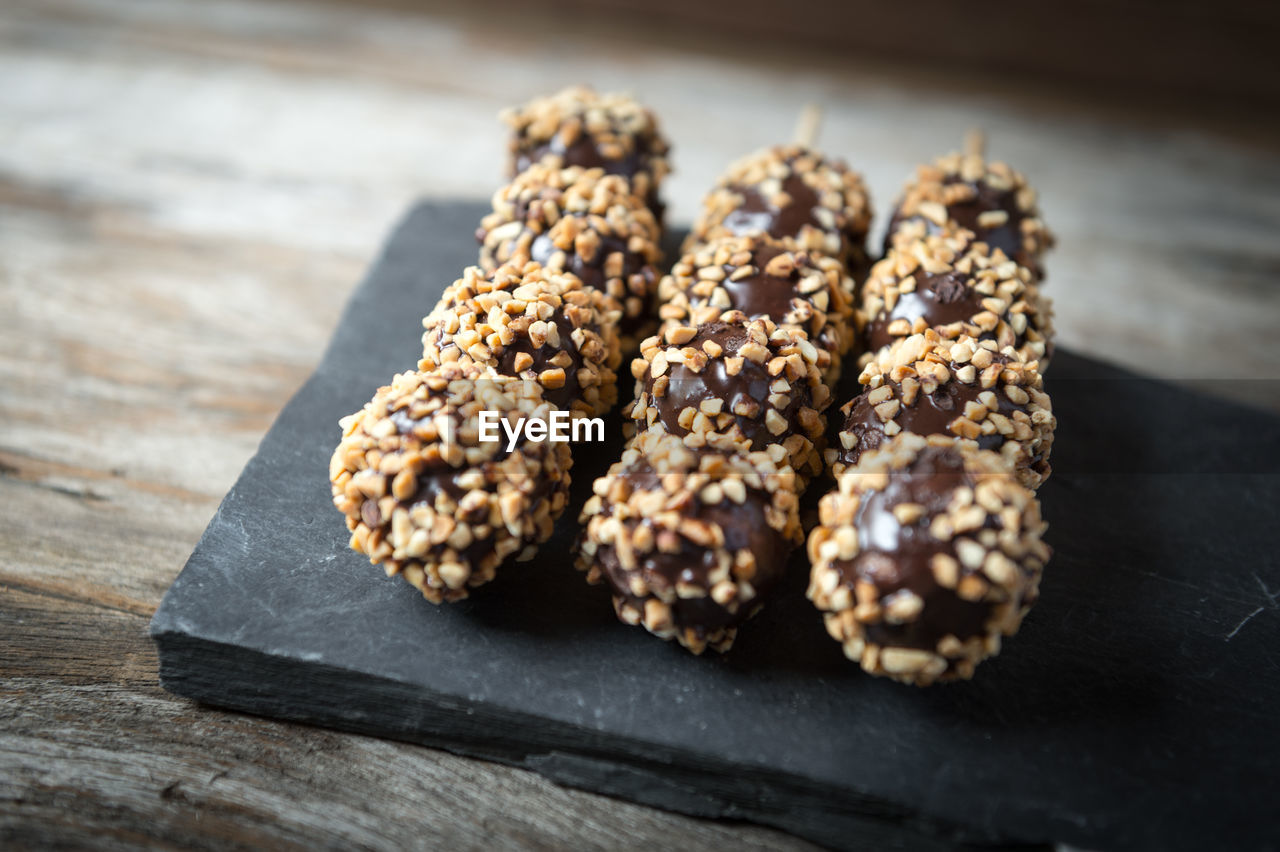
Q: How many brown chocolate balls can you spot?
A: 12